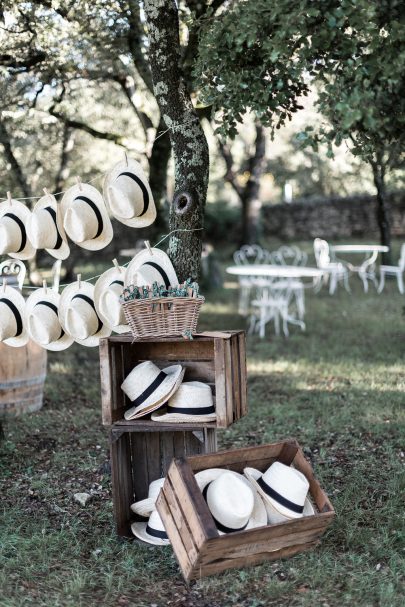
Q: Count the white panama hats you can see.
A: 15